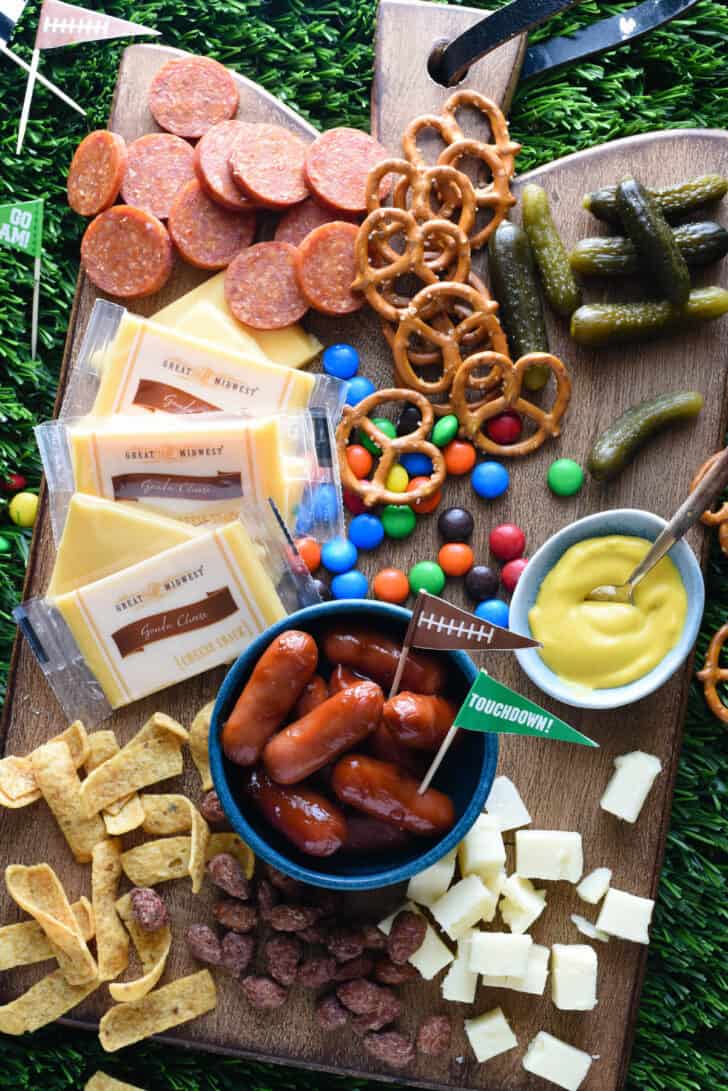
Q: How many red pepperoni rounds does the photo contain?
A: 11